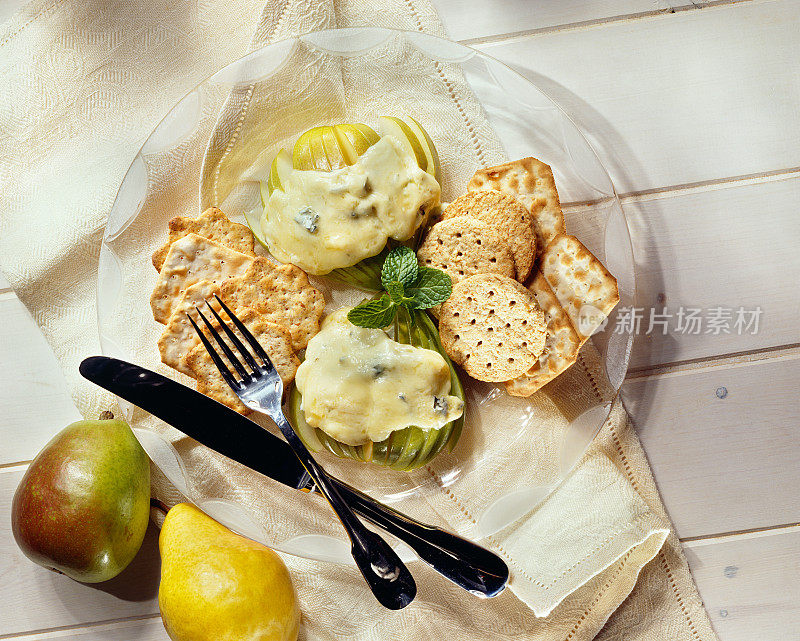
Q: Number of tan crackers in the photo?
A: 11